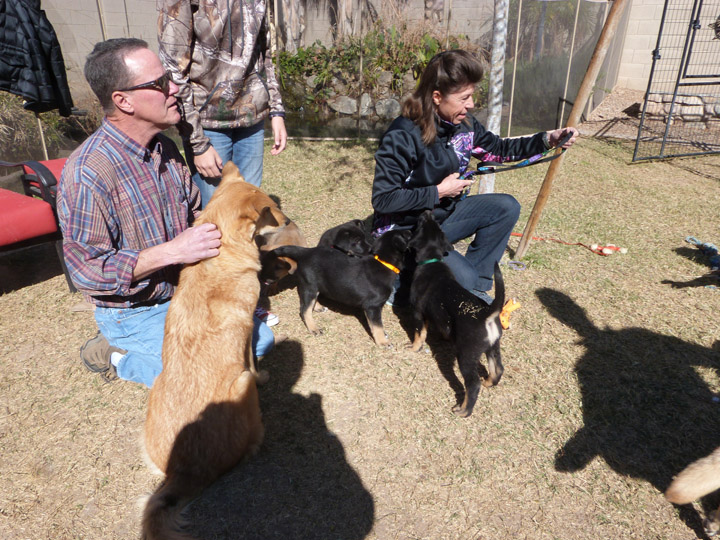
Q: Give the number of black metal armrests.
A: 1